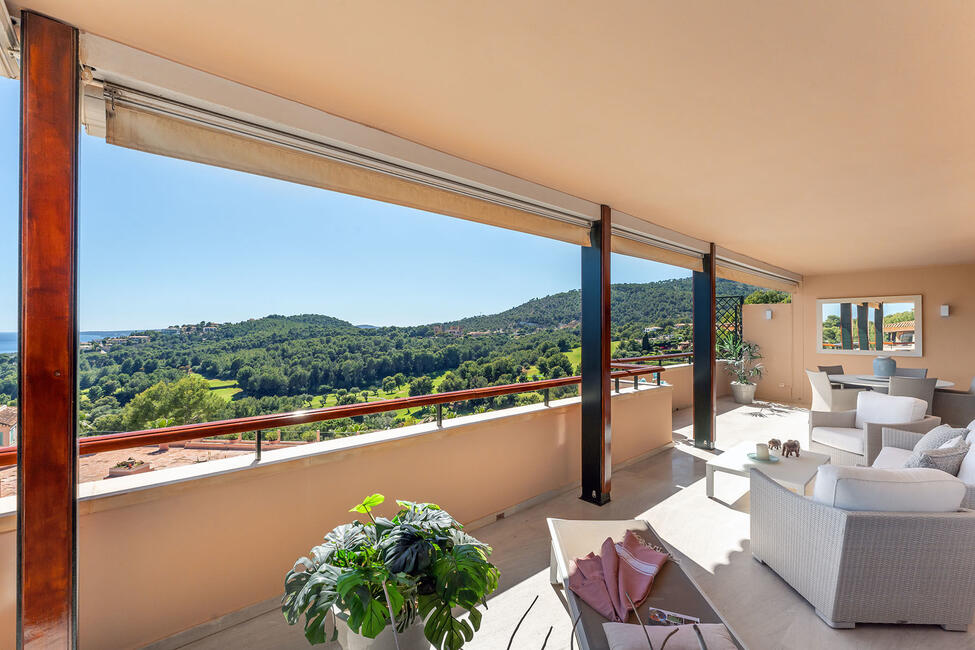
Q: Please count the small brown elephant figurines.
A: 2